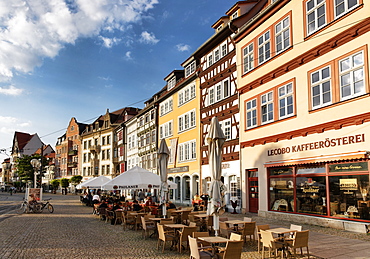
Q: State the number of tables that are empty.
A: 8